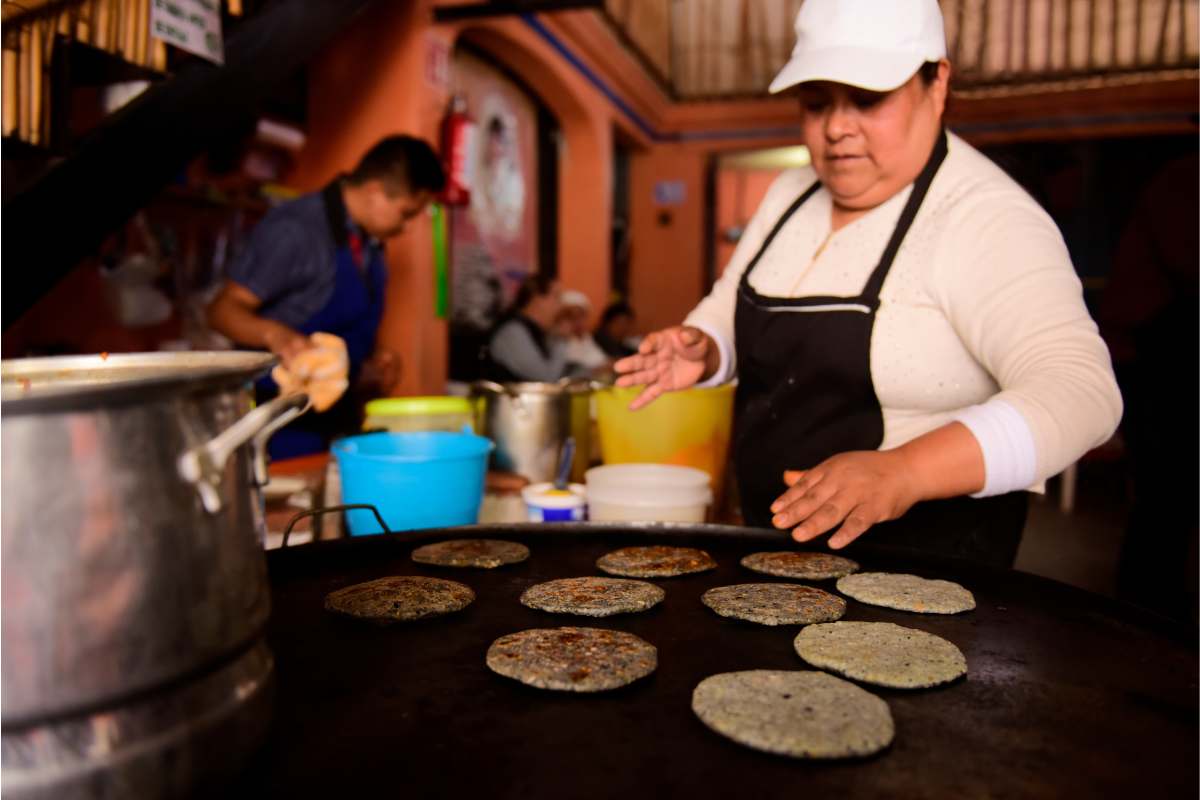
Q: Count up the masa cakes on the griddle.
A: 10